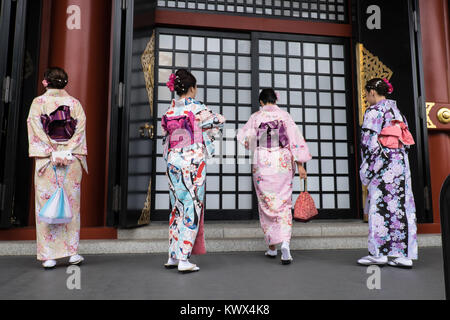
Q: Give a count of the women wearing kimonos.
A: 4